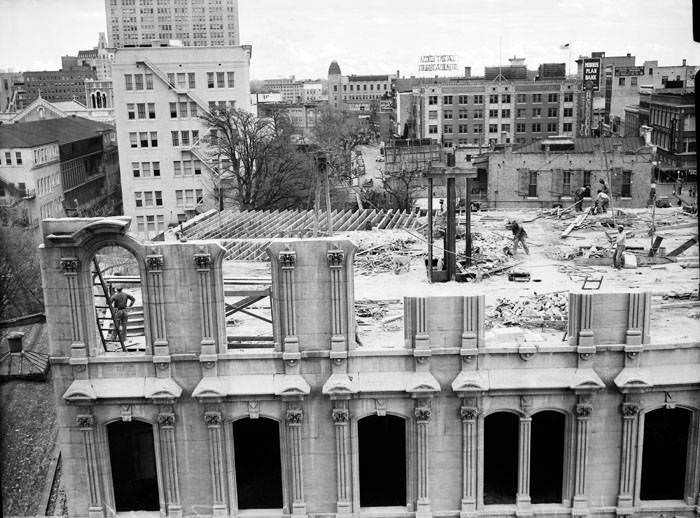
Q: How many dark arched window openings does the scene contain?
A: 6